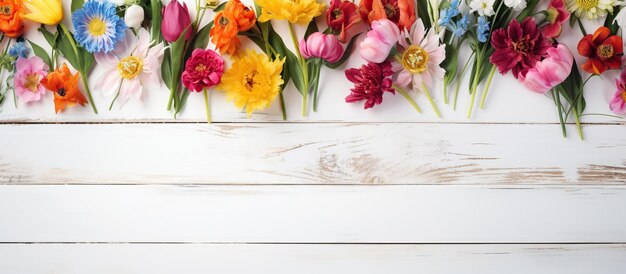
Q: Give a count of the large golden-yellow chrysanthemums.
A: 2